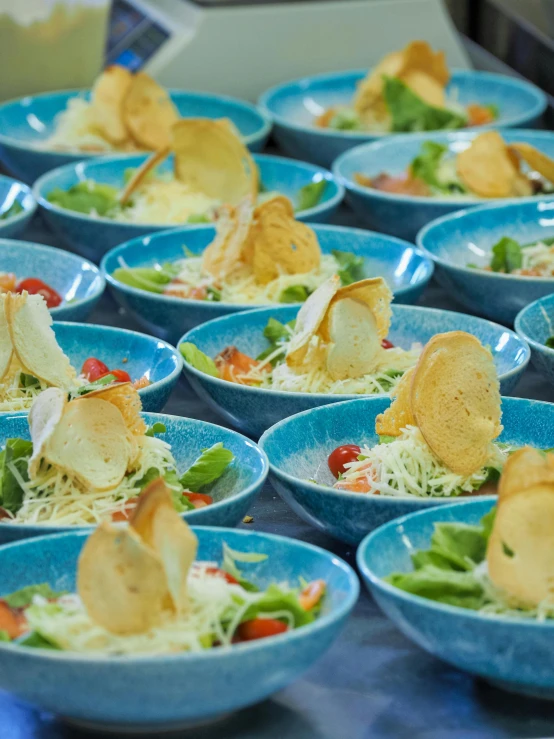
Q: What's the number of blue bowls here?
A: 15